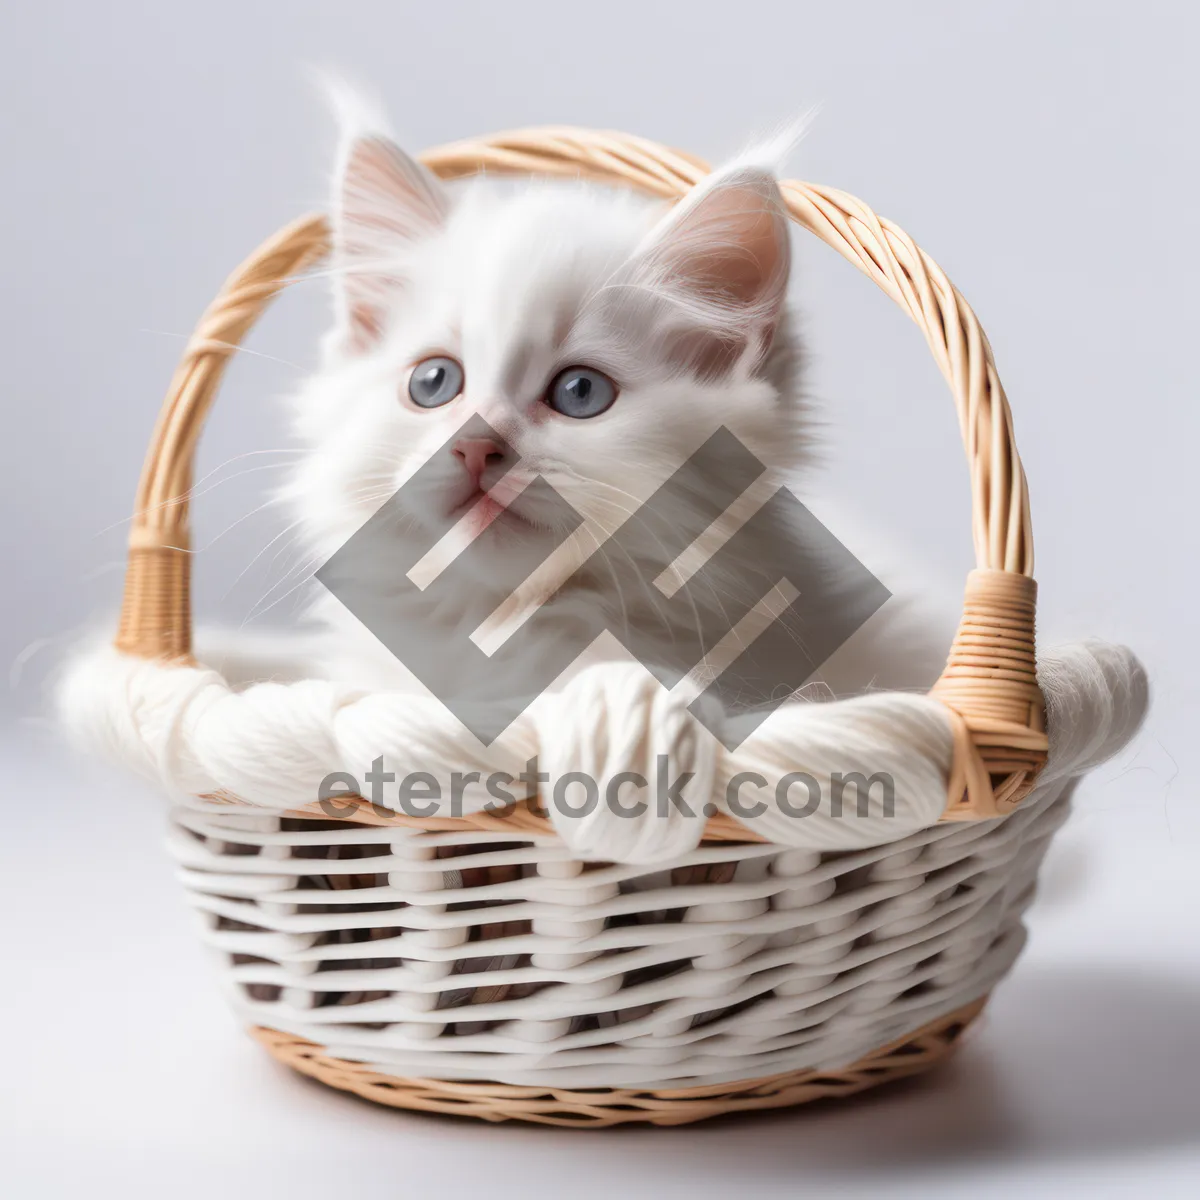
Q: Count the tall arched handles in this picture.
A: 1